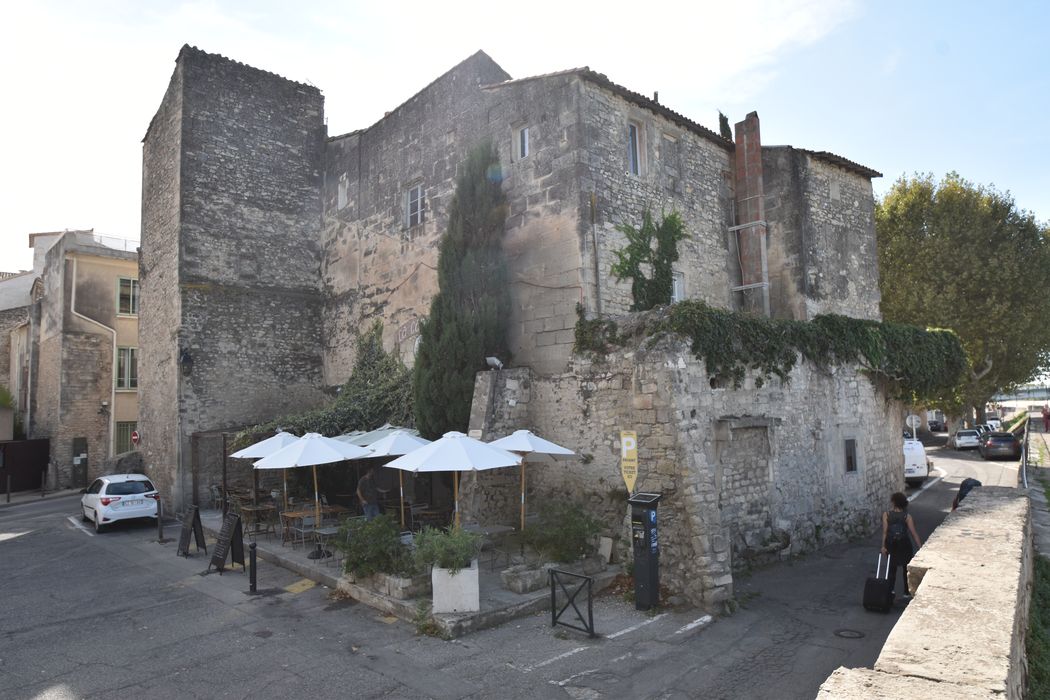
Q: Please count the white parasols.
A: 5